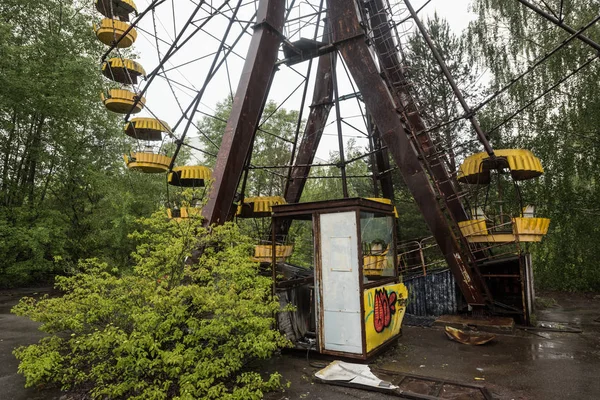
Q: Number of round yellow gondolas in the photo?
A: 7